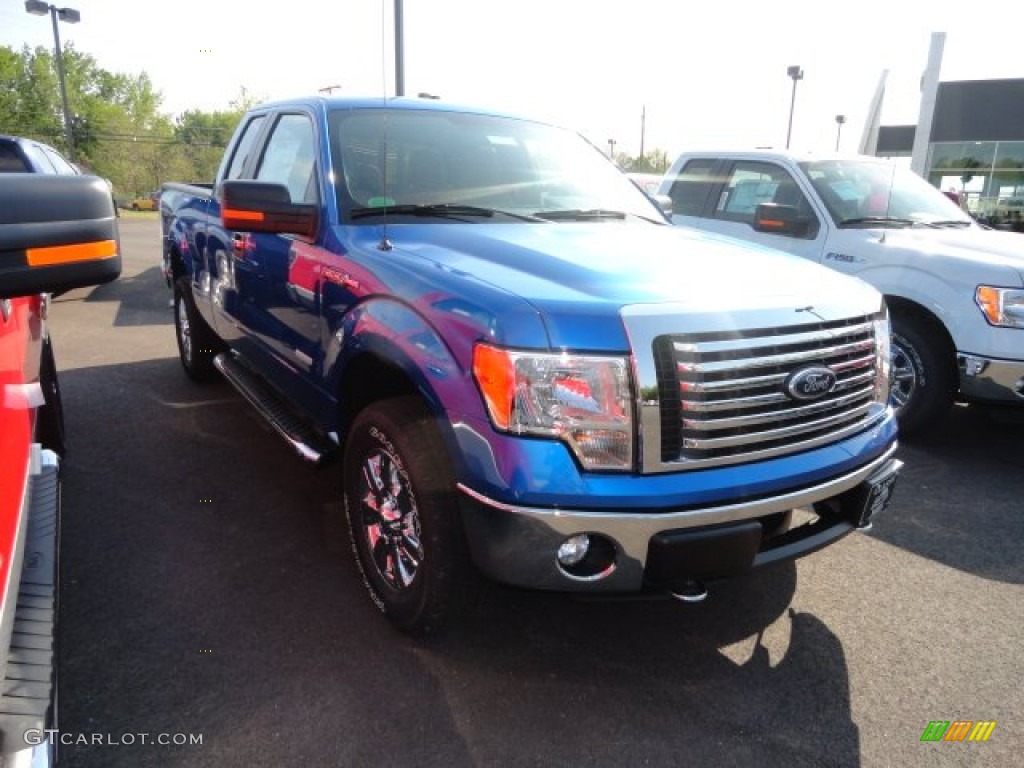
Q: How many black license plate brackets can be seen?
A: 1